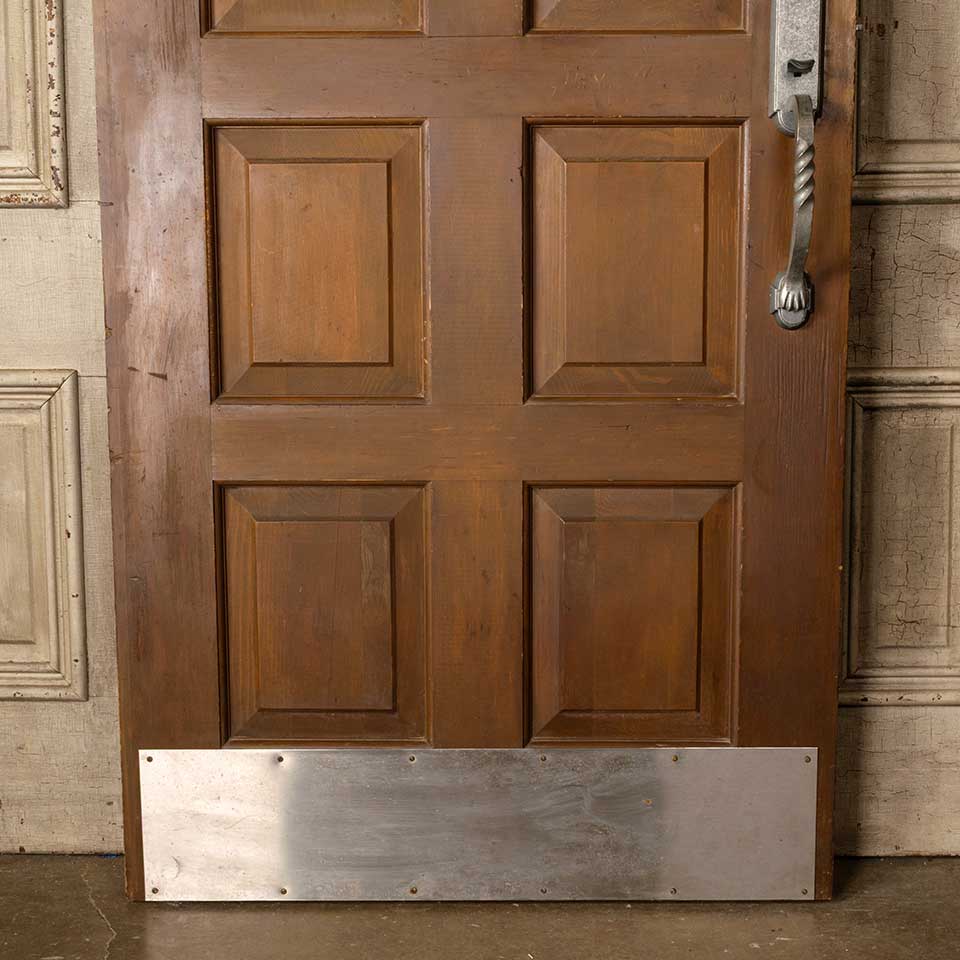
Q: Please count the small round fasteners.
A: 12